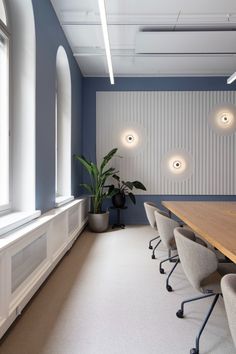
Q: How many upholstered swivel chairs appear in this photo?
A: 4